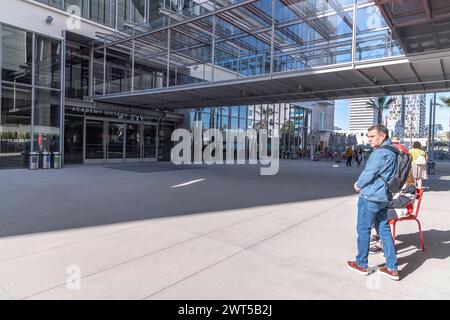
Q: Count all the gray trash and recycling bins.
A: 3